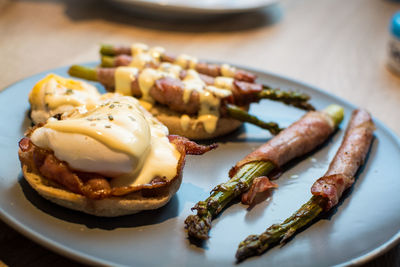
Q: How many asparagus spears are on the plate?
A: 5